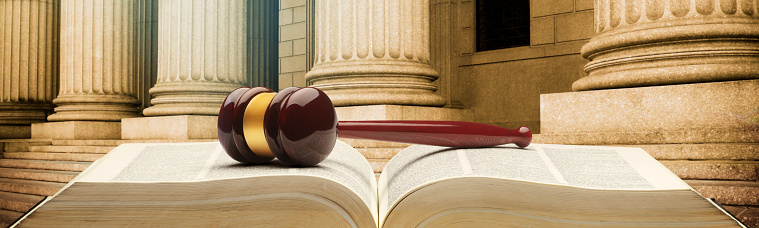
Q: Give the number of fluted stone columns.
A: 5